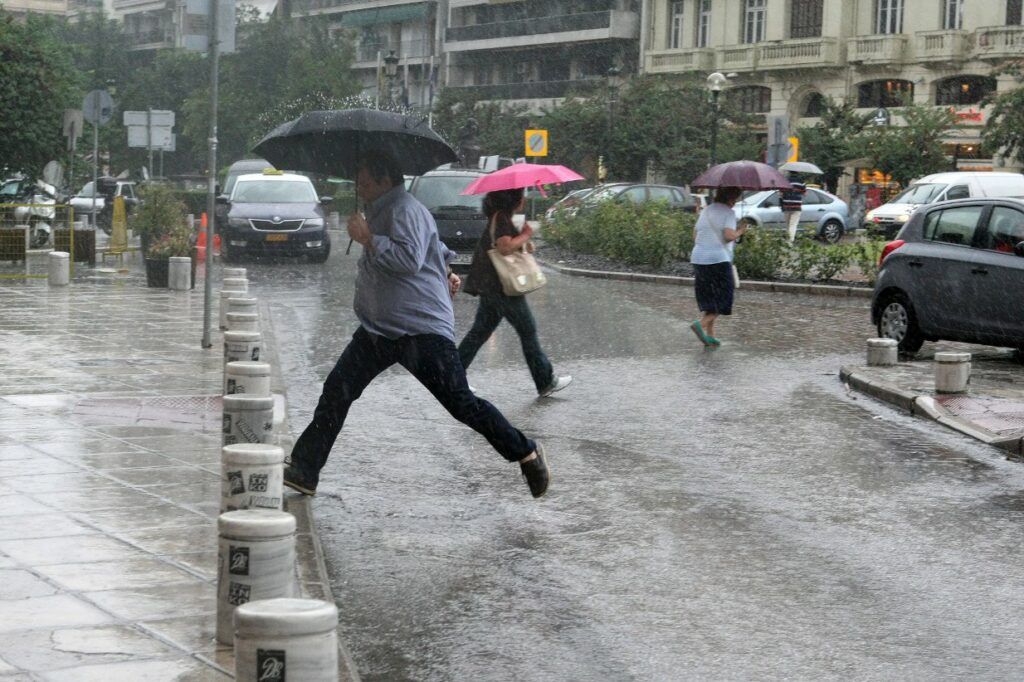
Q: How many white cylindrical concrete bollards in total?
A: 15